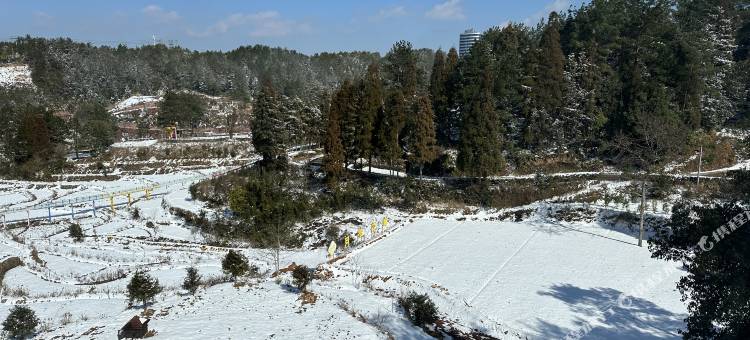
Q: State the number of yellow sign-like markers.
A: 5